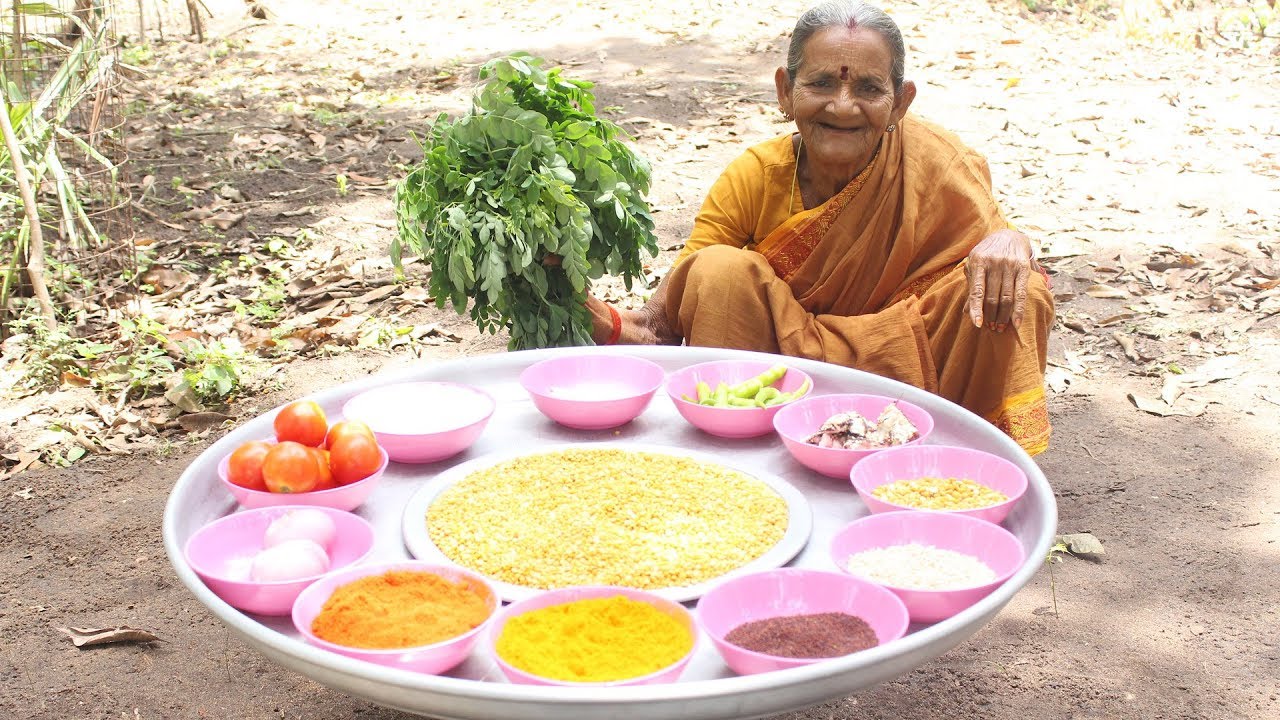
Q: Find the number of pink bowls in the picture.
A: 11